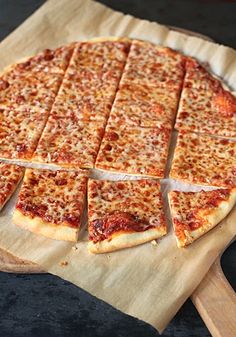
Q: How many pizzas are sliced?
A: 1